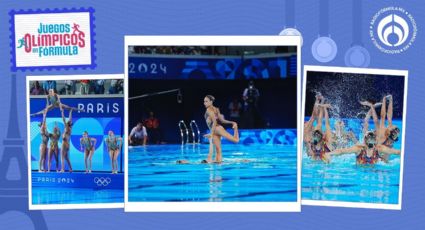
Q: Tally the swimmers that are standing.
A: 6